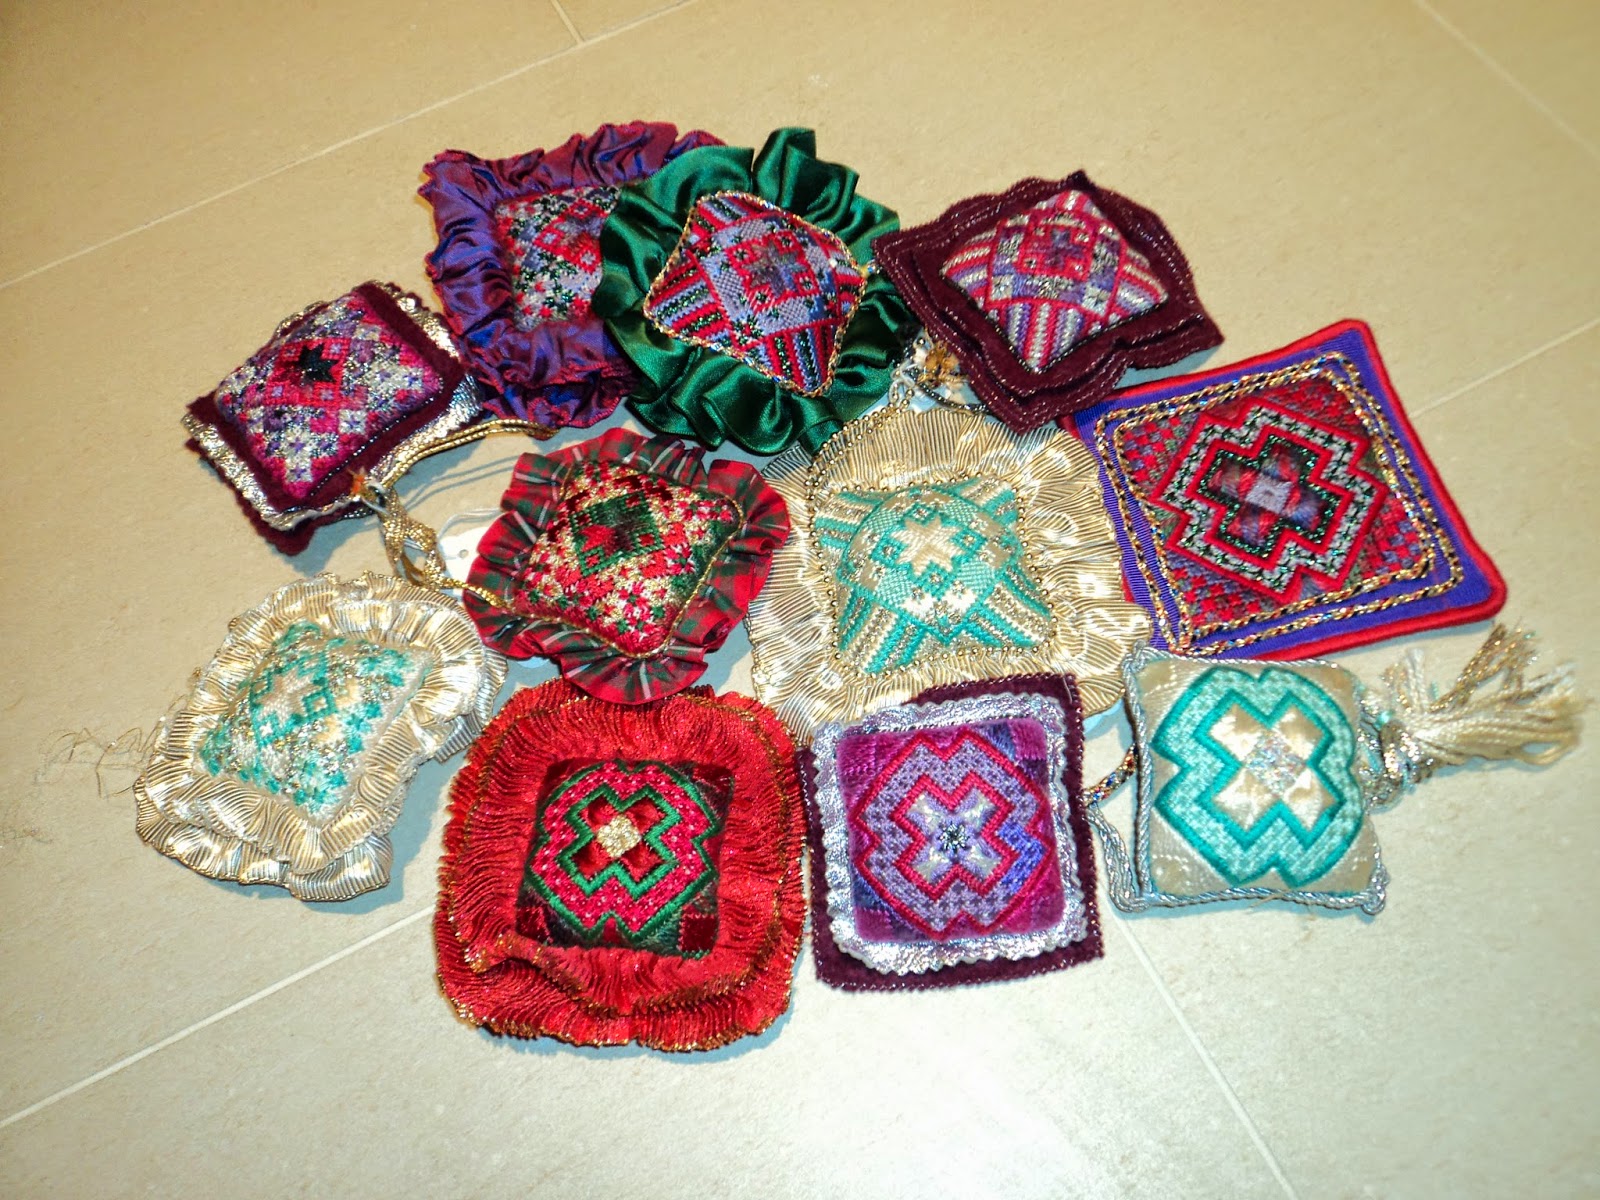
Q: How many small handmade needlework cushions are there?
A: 11